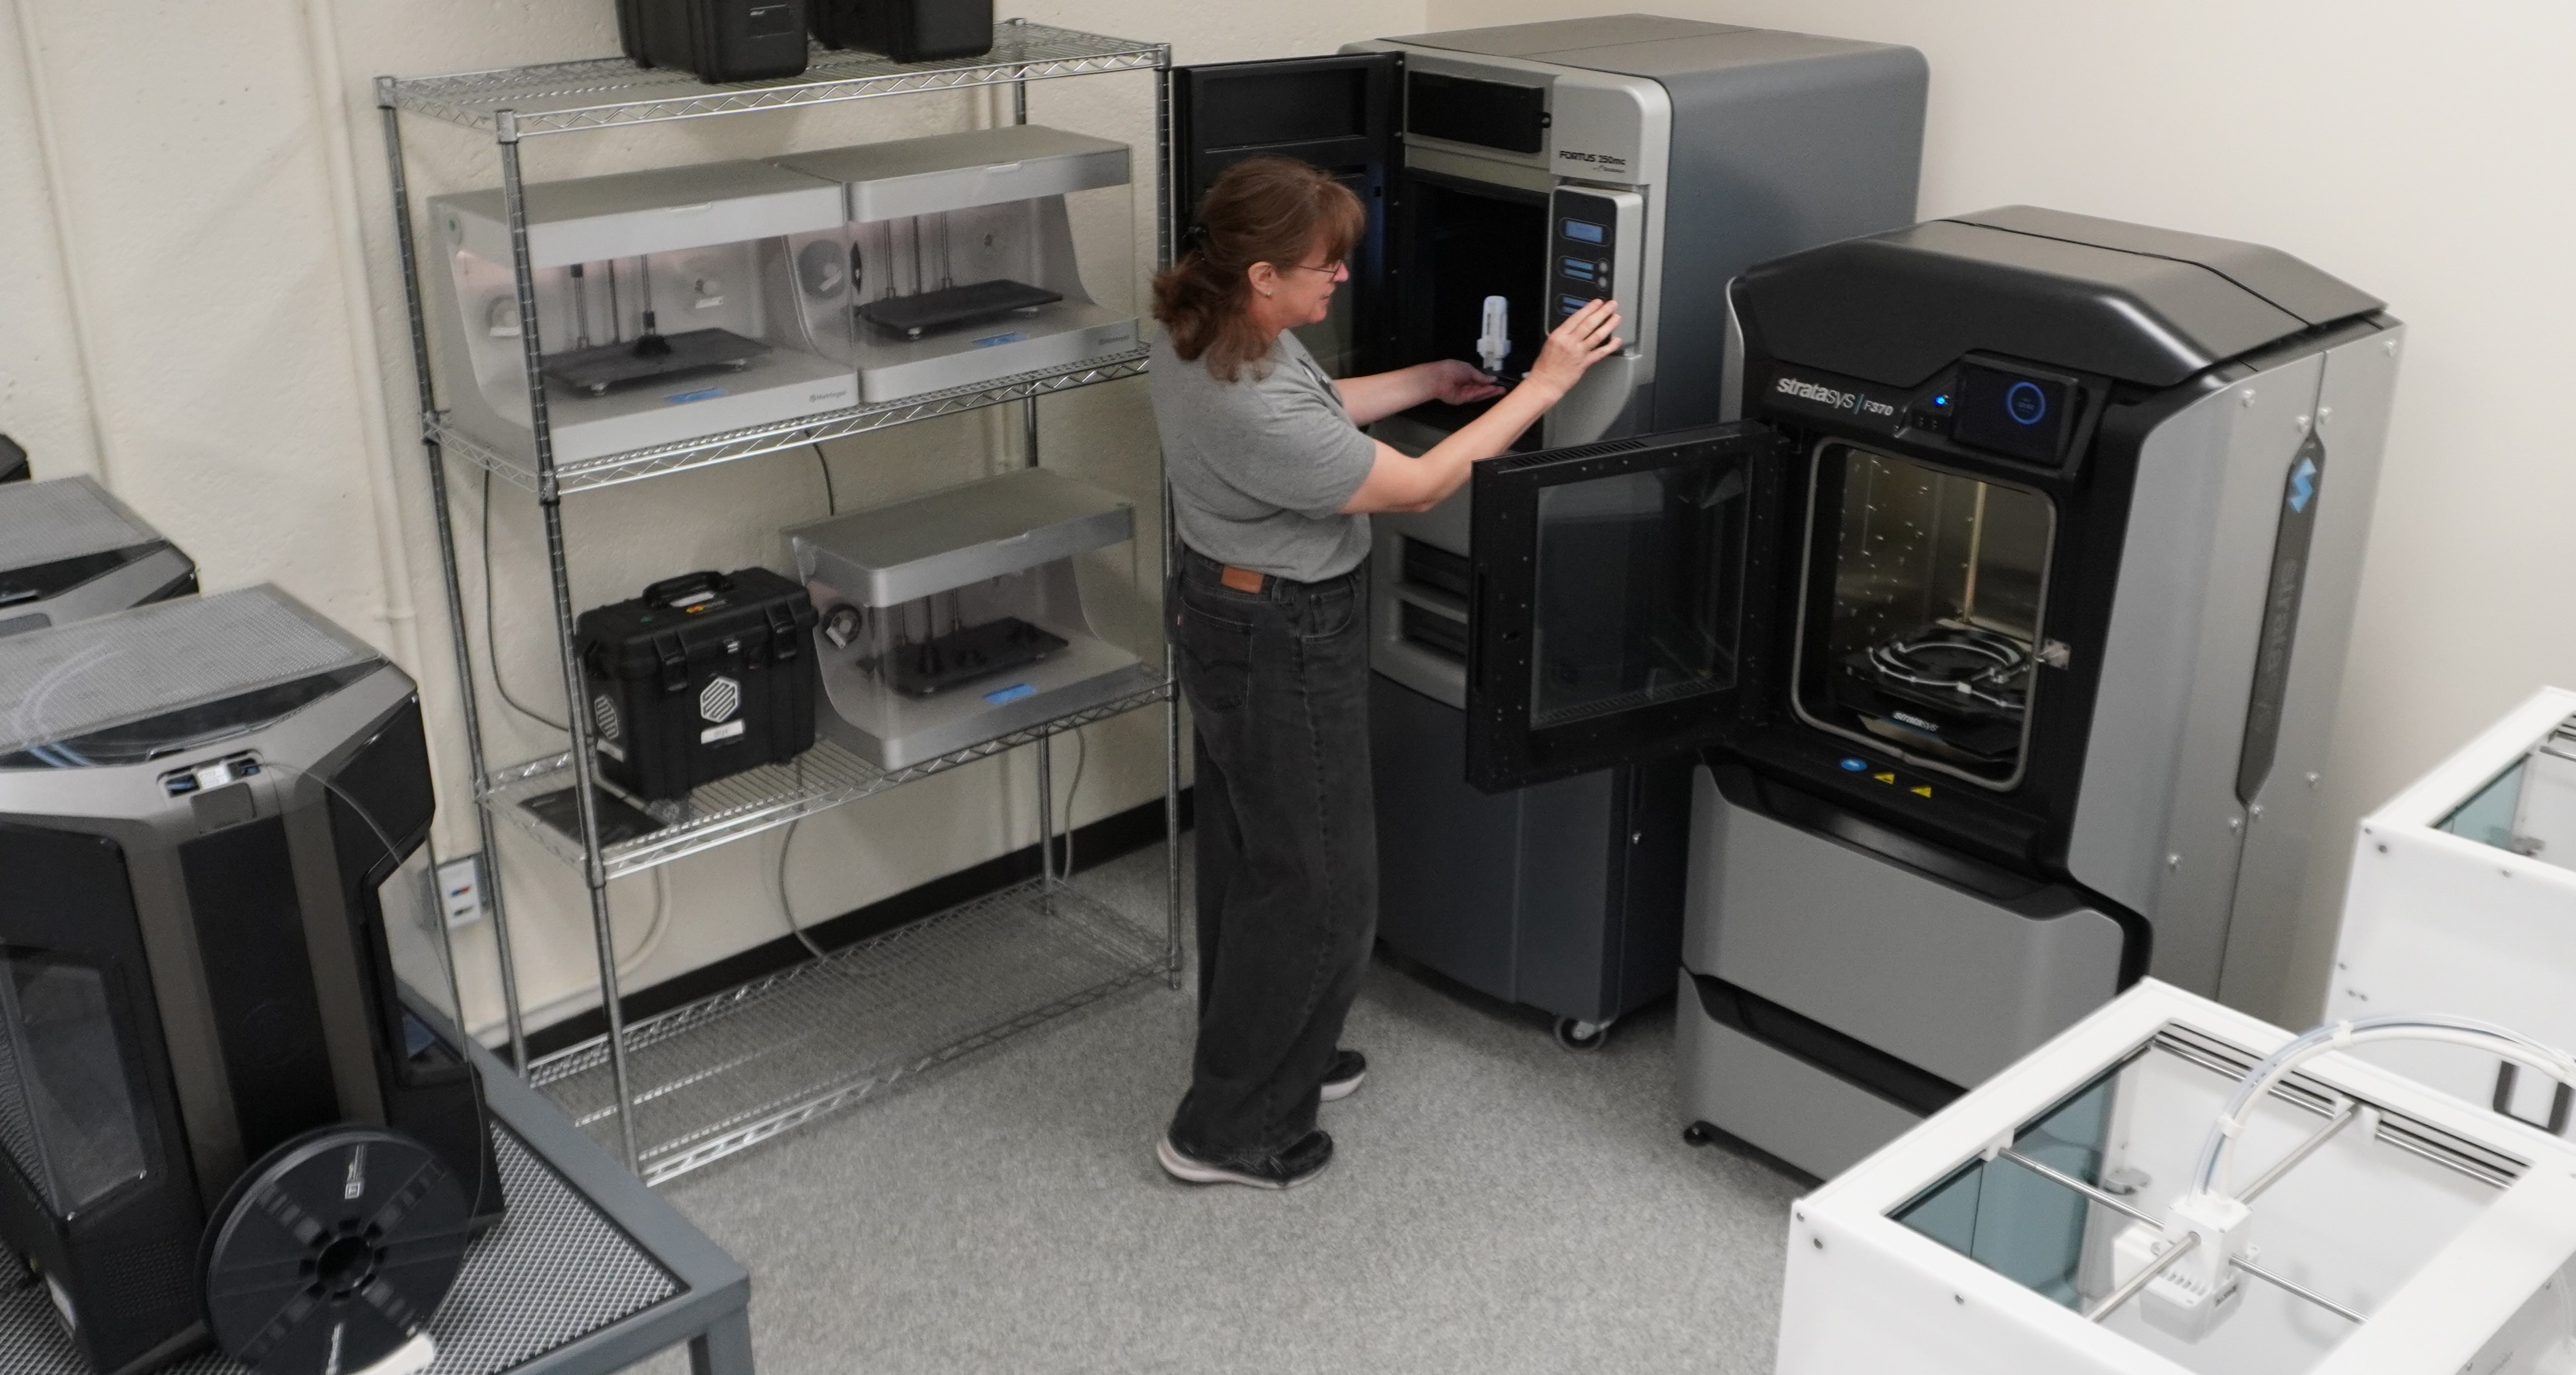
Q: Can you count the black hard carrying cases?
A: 3